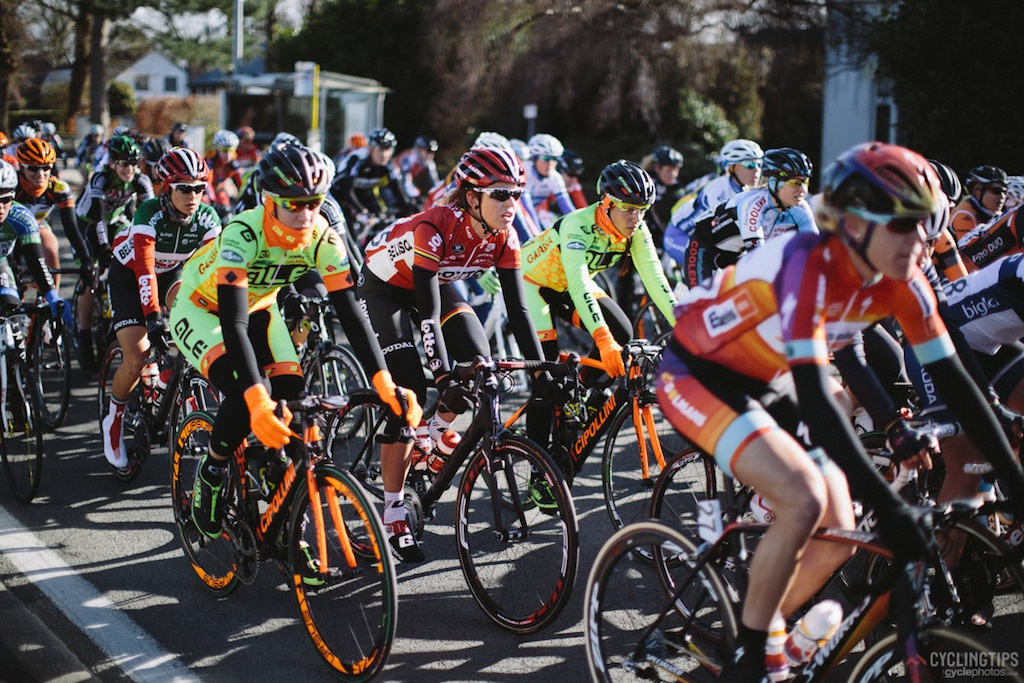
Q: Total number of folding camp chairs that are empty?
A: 0